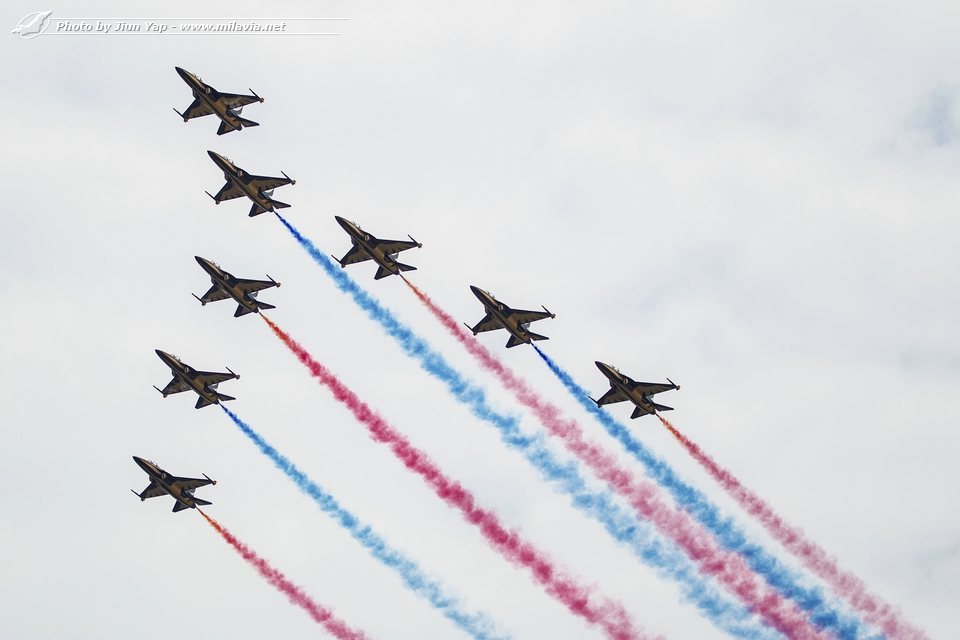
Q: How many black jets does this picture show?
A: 8